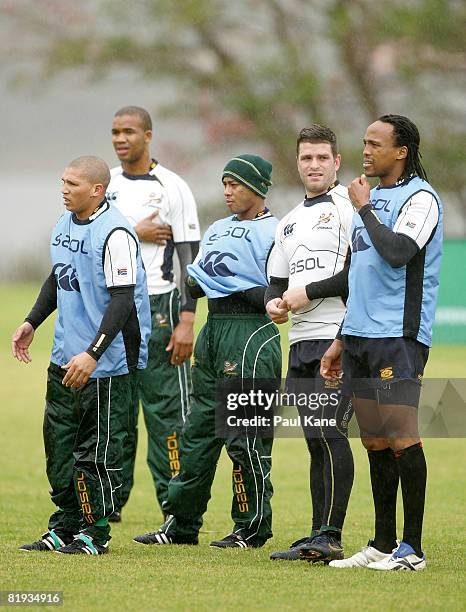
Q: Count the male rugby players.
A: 5